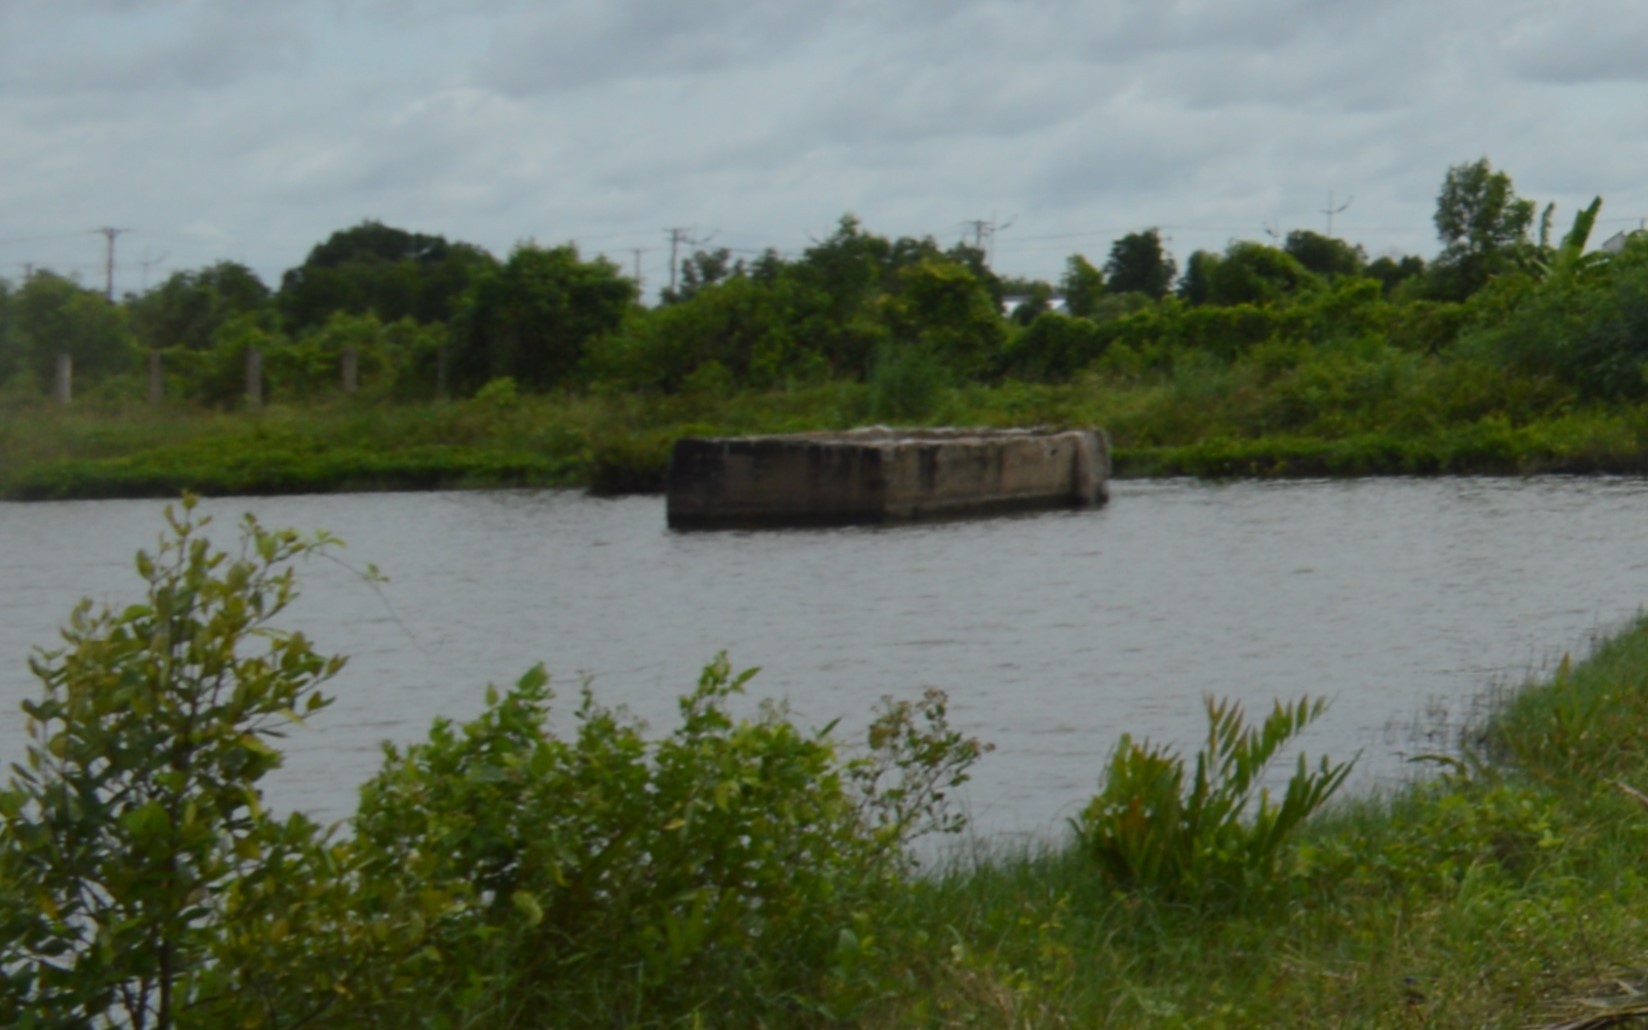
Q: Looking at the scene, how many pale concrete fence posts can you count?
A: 5